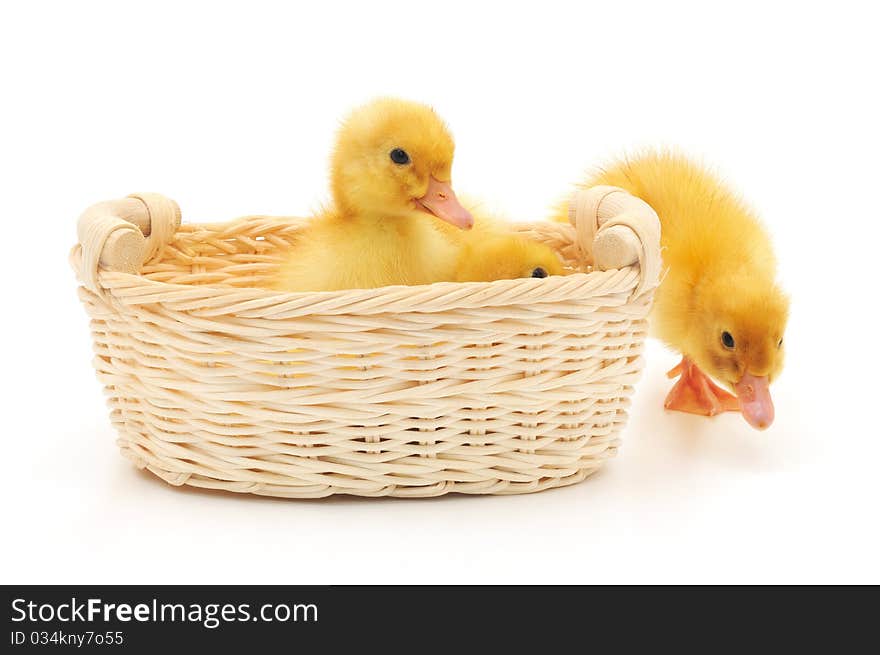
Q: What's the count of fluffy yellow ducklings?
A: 3